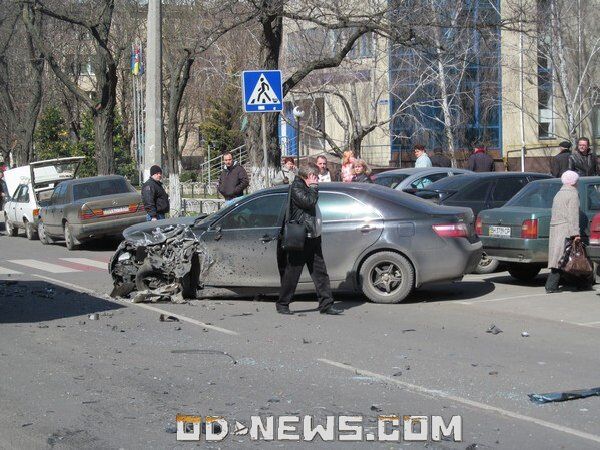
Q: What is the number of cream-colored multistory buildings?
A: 1